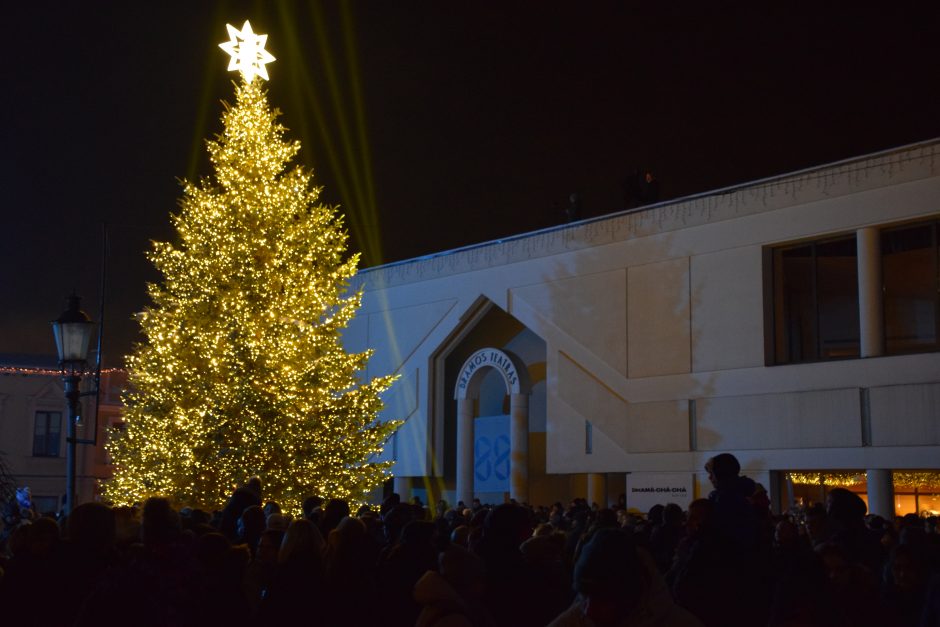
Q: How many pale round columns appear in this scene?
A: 6